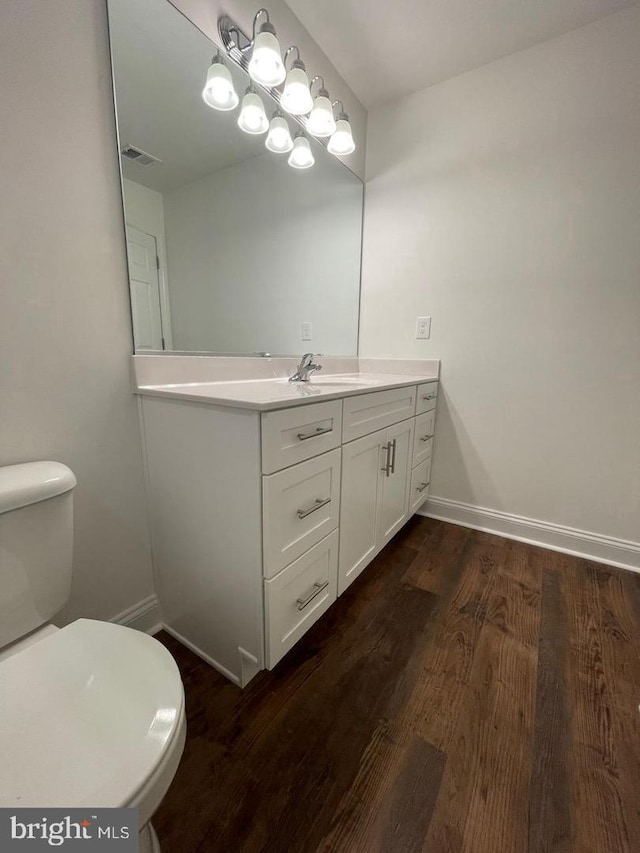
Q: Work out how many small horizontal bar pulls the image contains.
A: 6